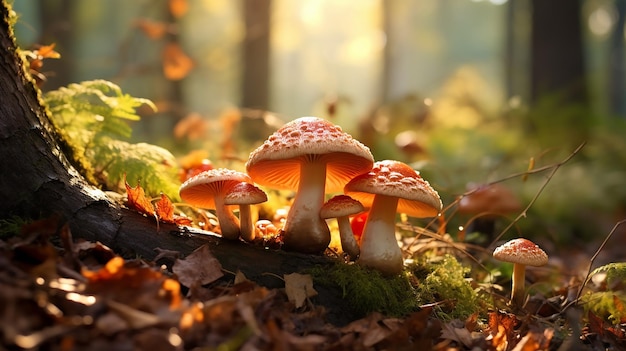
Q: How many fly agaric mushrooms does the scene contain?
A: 6